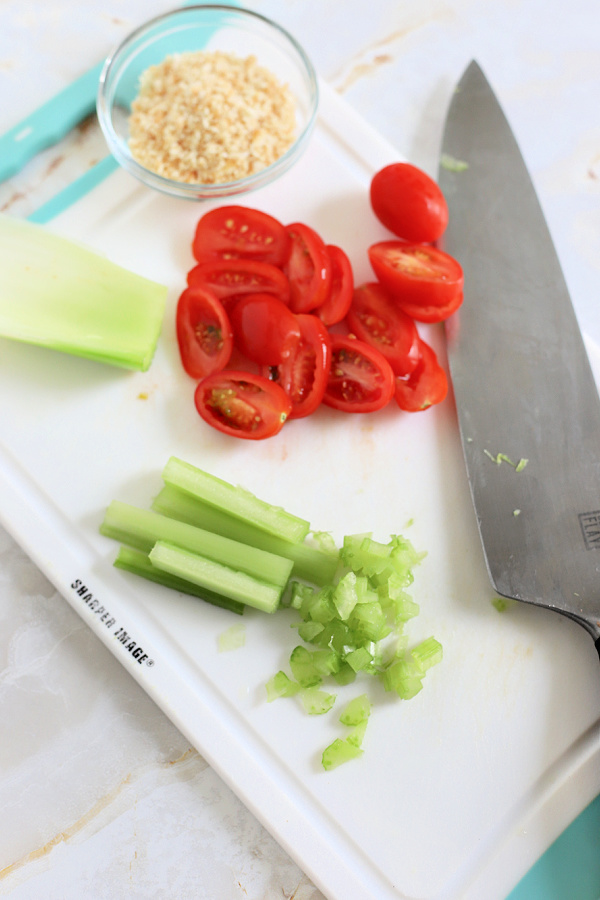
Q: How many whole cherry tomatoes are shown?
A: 1